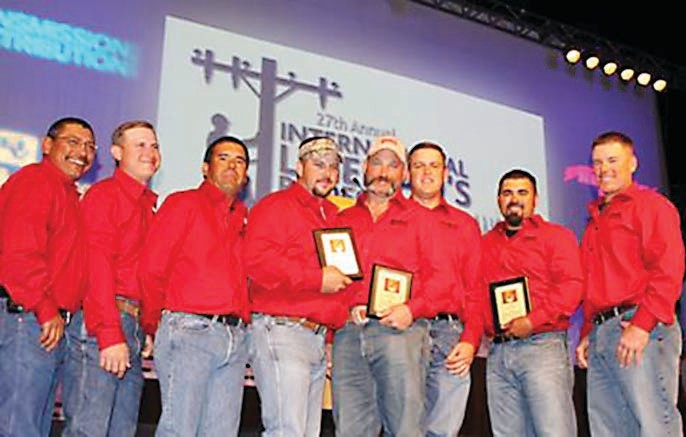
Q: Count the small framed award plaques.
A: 3